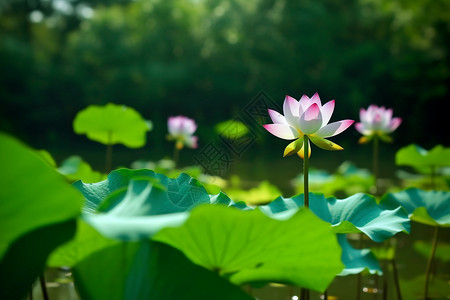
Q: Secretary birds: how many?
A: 0